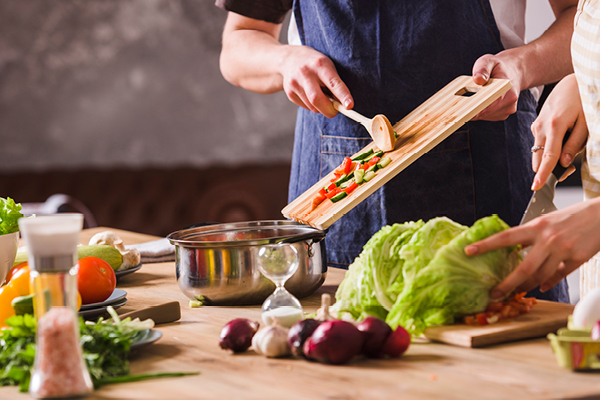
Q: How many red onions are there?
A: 5